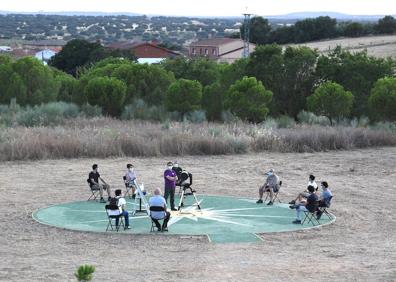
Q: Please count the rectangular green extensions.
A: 1